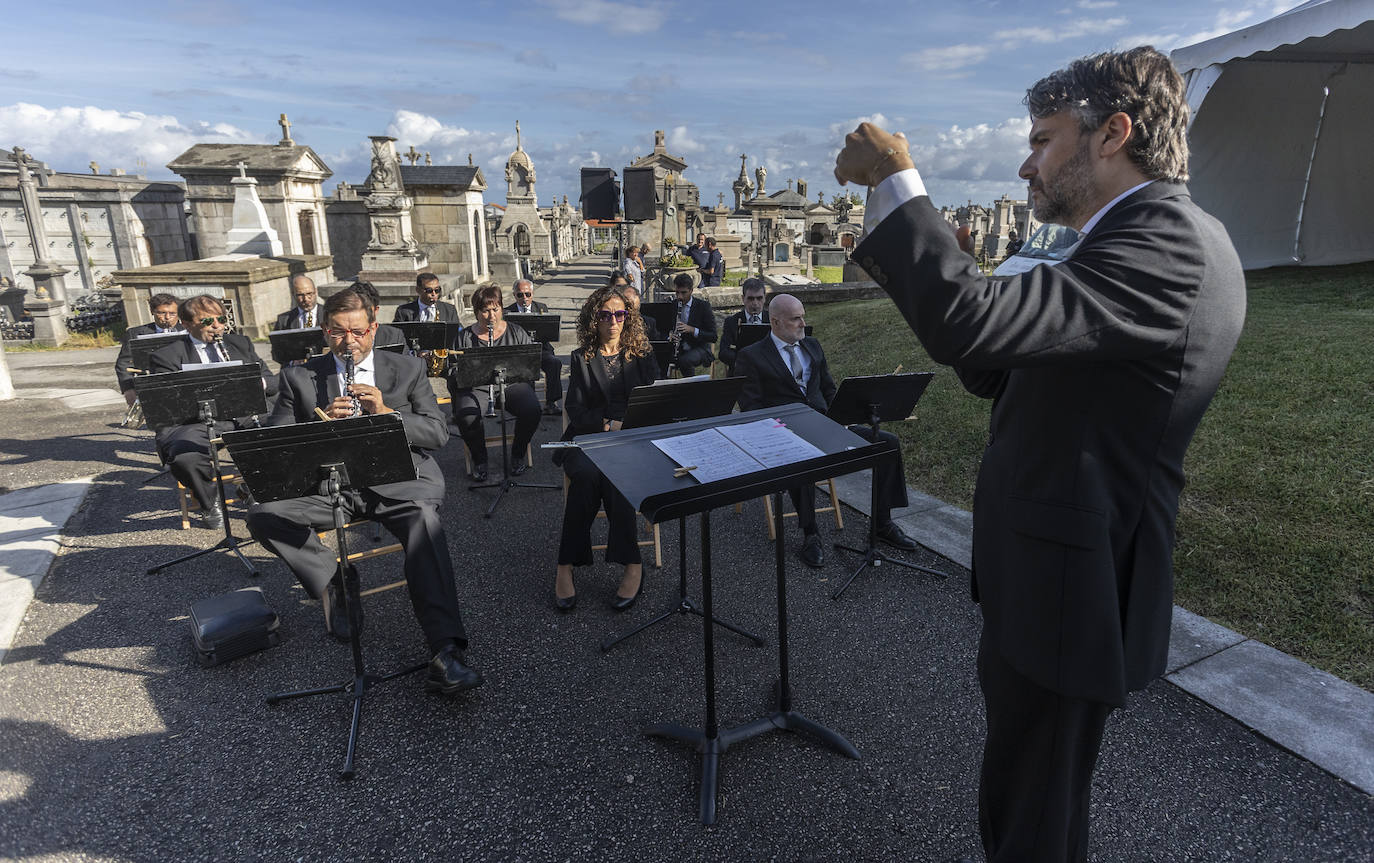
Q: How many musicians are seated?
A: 14